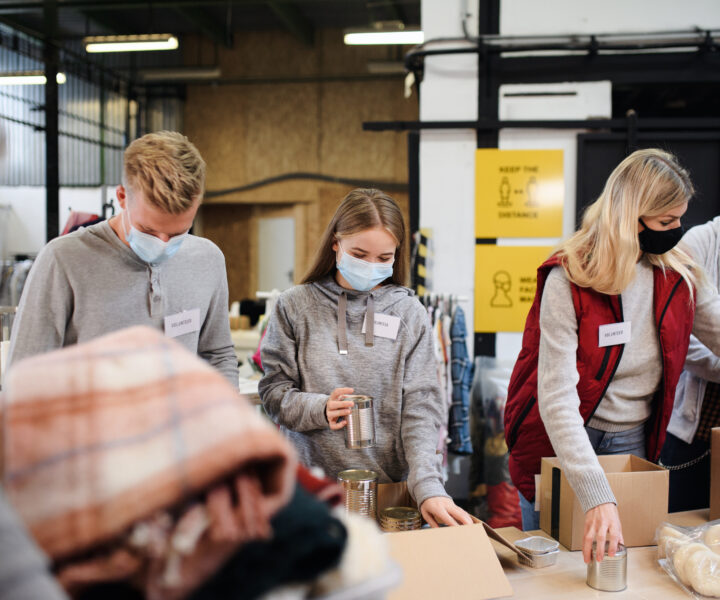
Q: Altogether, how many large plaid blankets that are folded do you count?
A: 1